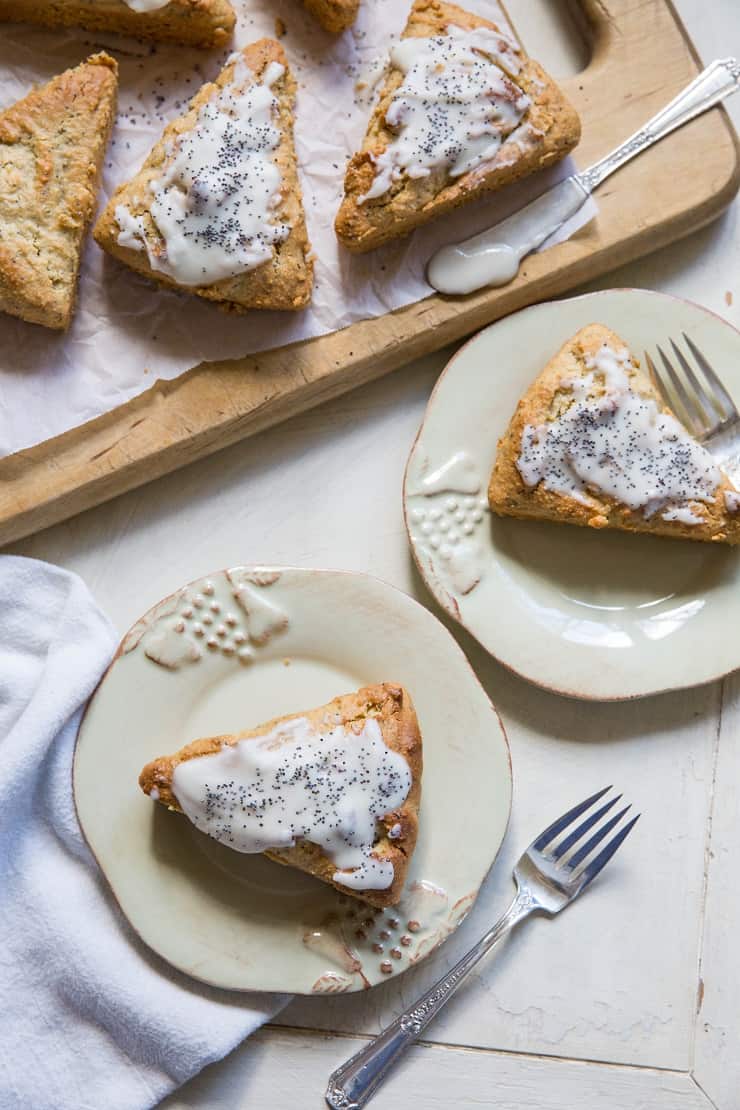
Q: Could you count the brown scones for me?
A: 7